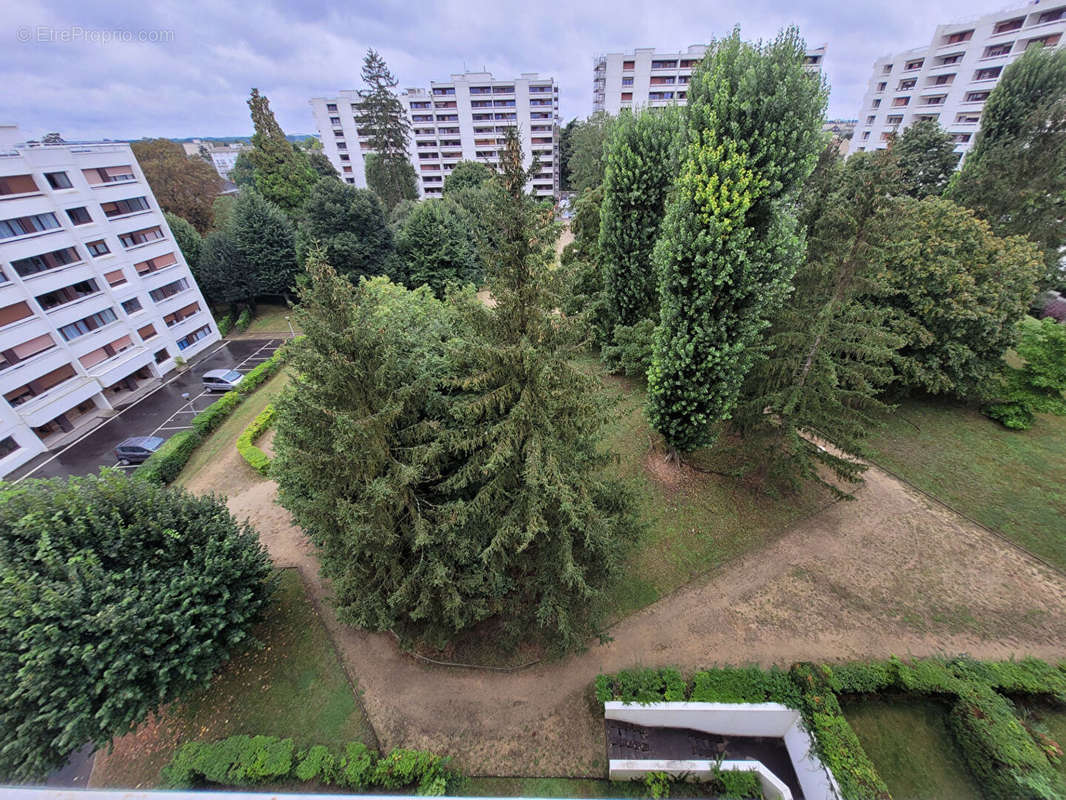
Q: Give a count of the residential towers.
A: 4